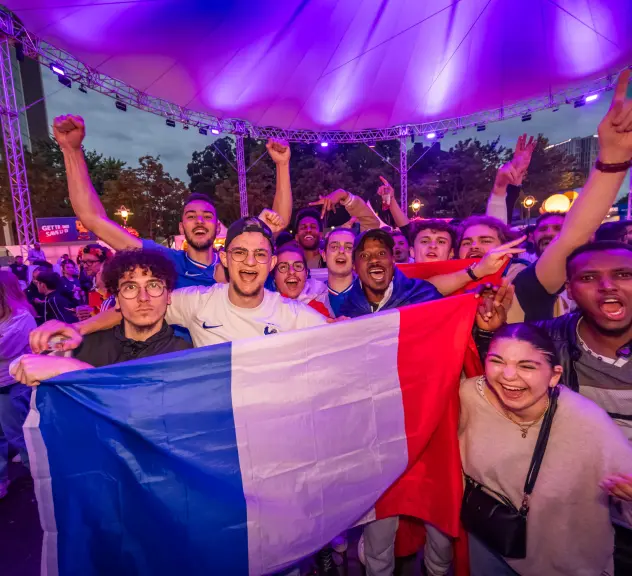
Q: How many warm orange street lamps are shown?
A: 3